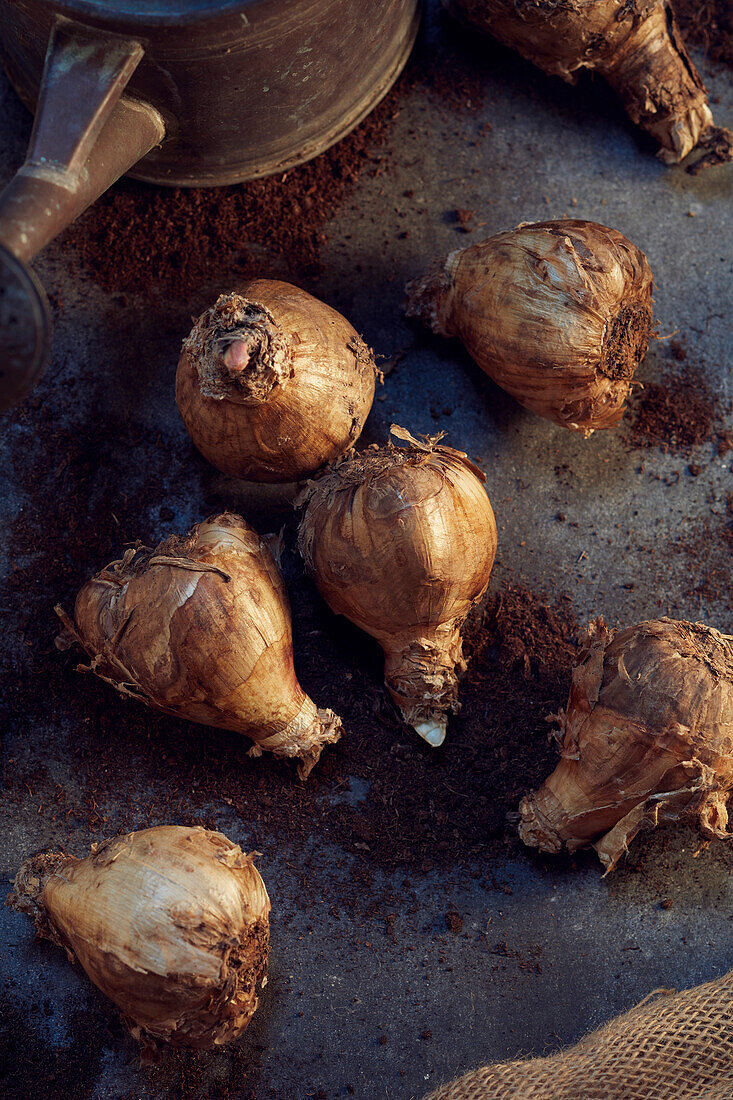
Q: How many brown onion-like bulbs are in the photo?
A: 7